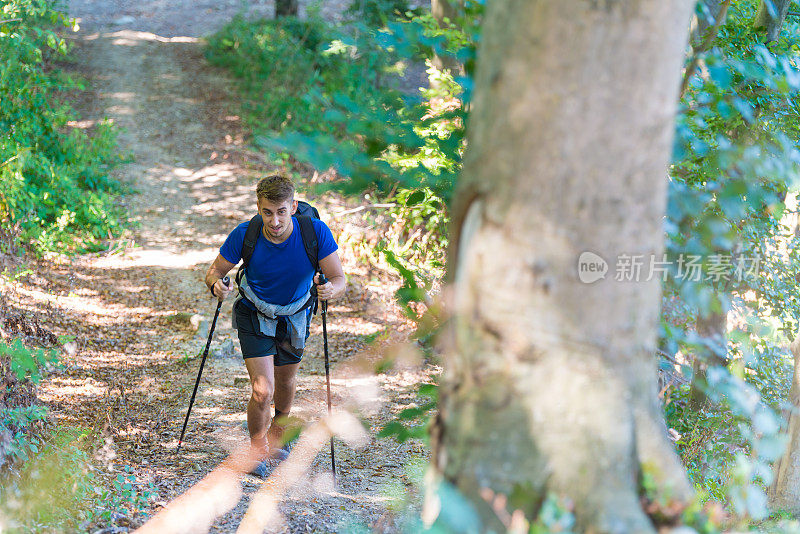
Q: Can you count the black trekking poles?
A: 2